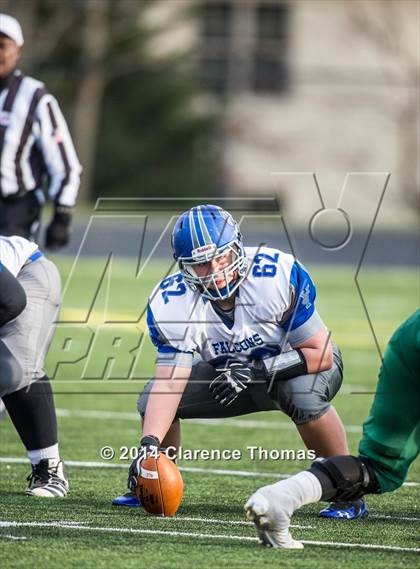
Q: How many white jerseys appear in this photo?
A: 2